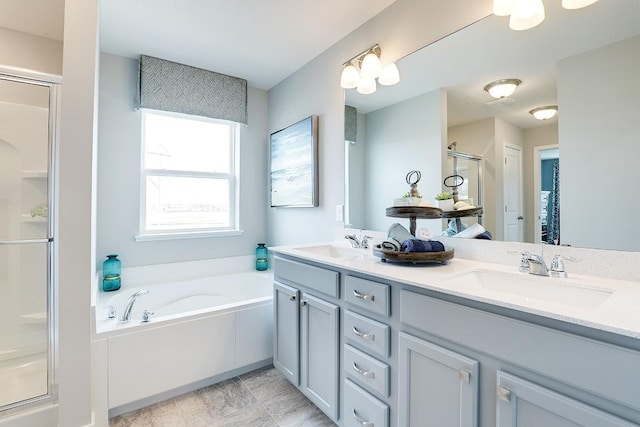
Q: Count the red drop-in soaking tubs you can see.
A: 0